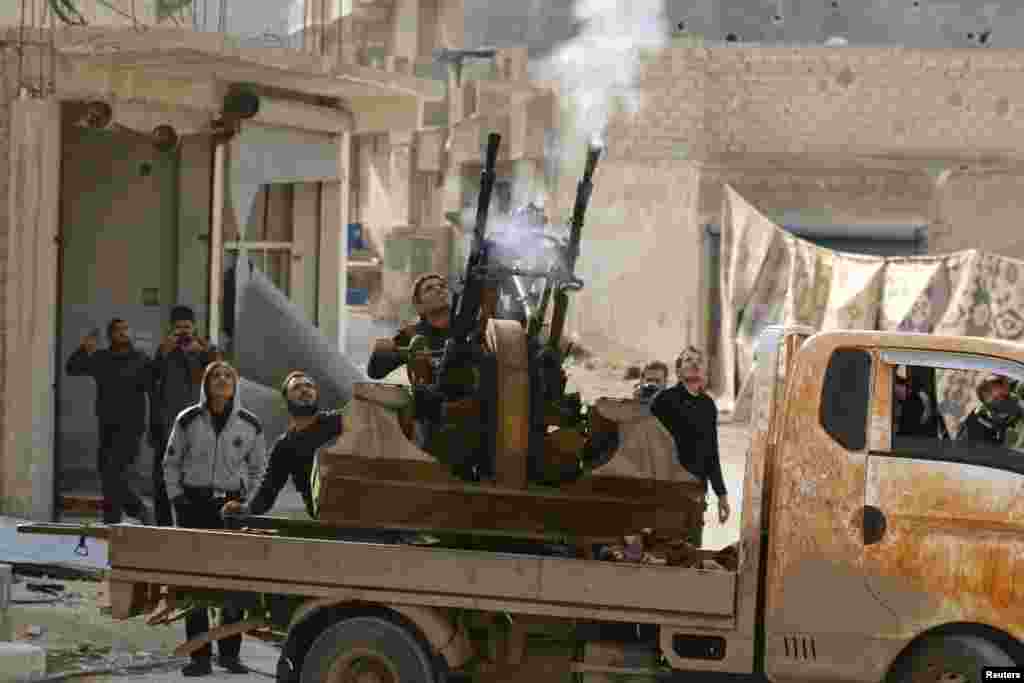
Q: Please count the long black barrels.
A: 2